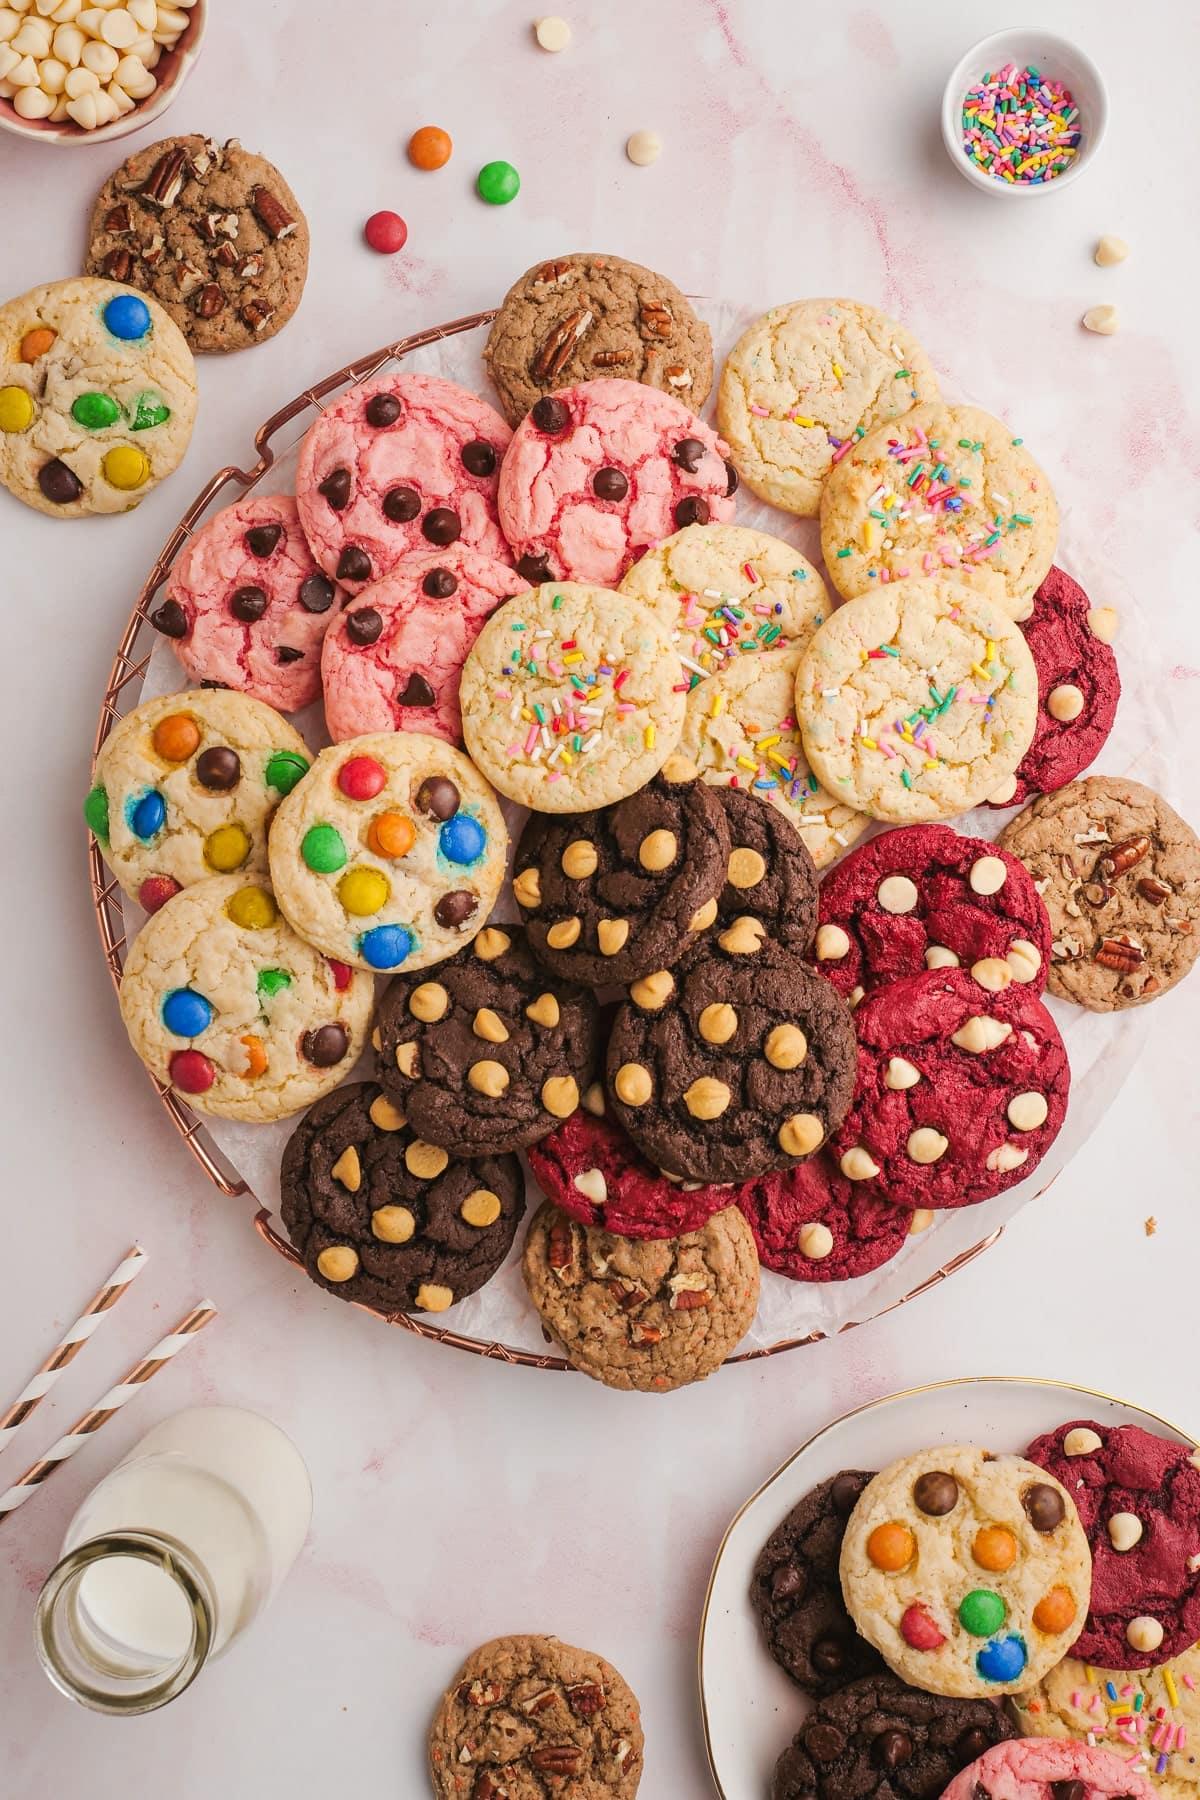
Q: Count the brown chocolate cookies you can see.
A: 7